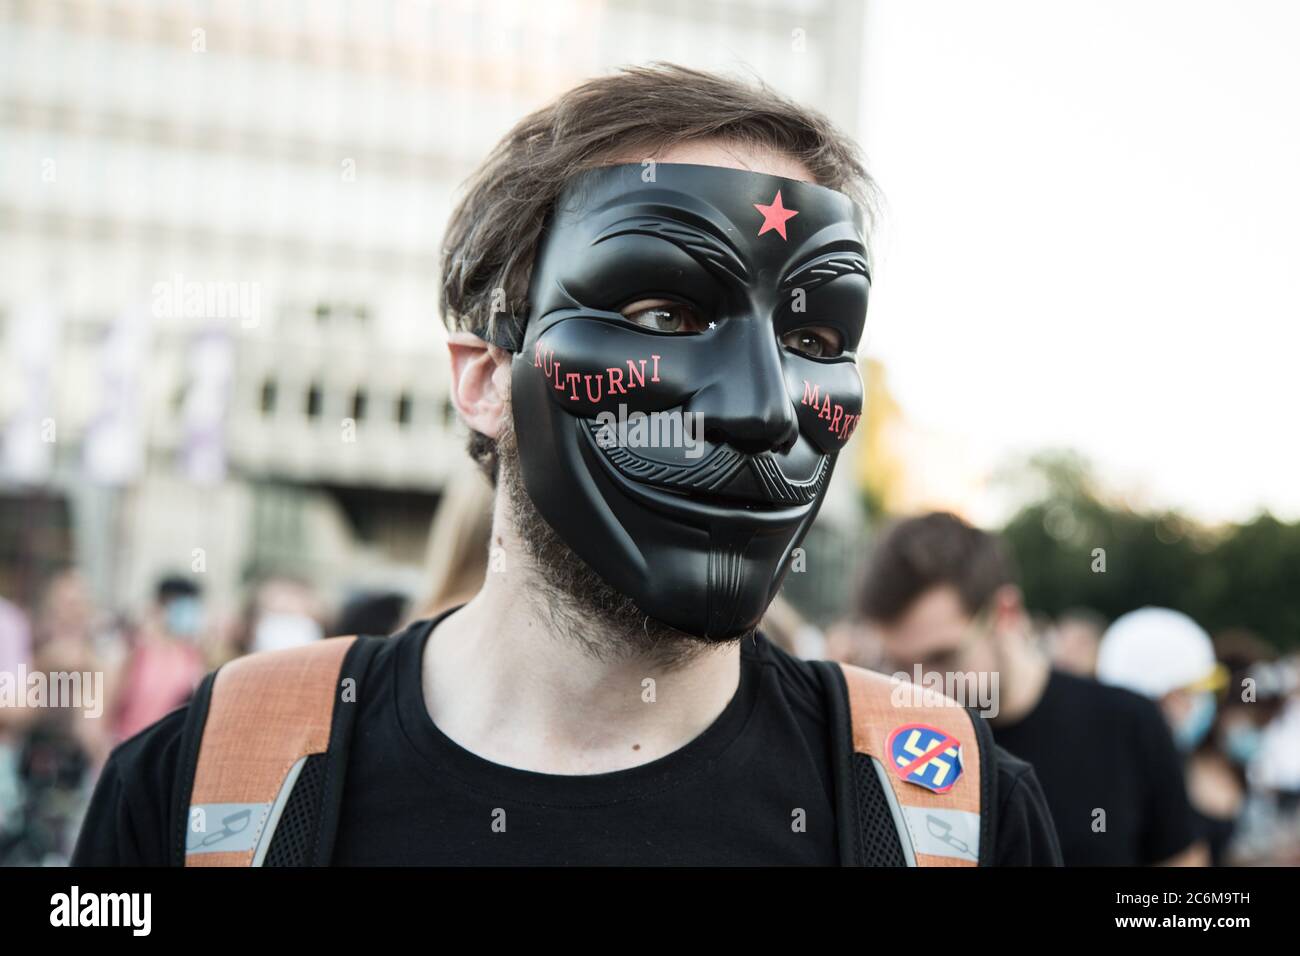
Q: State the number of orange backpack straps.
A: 2